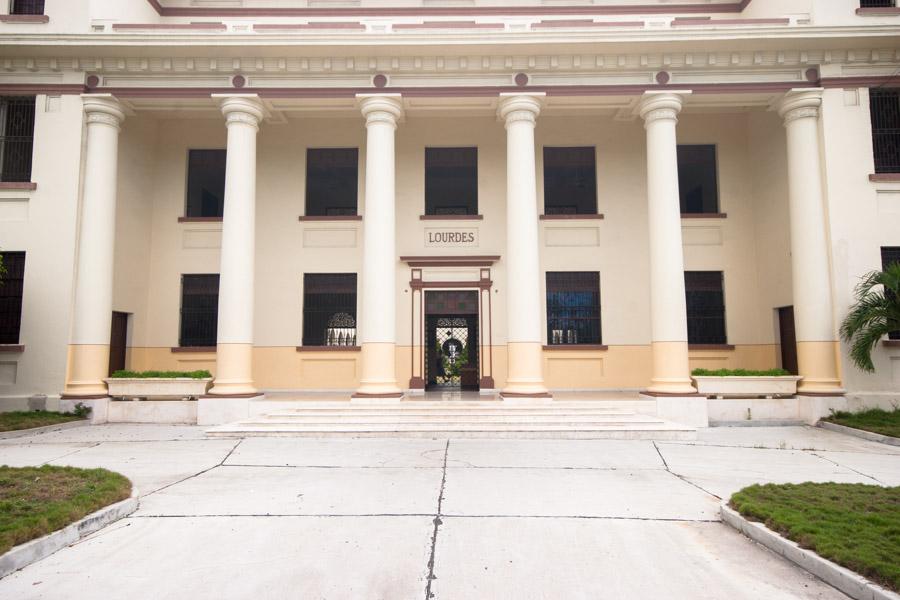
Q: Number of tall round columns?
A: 6